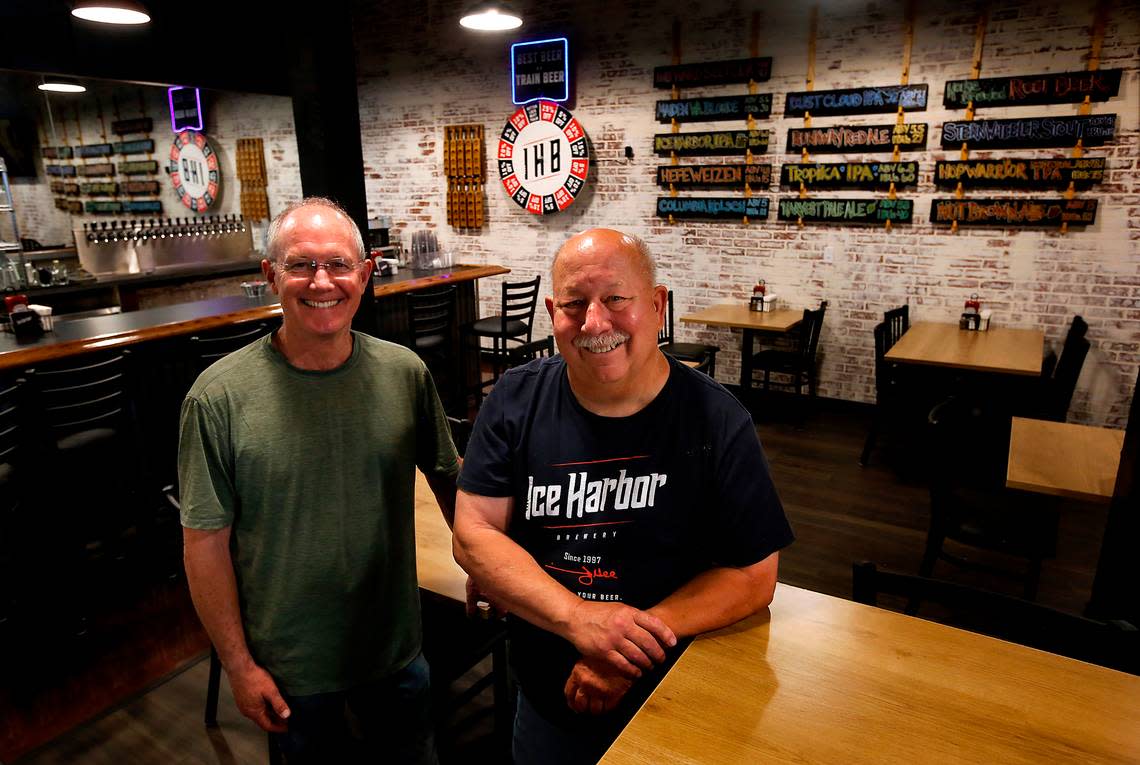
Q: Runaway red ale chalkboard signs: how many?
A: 1